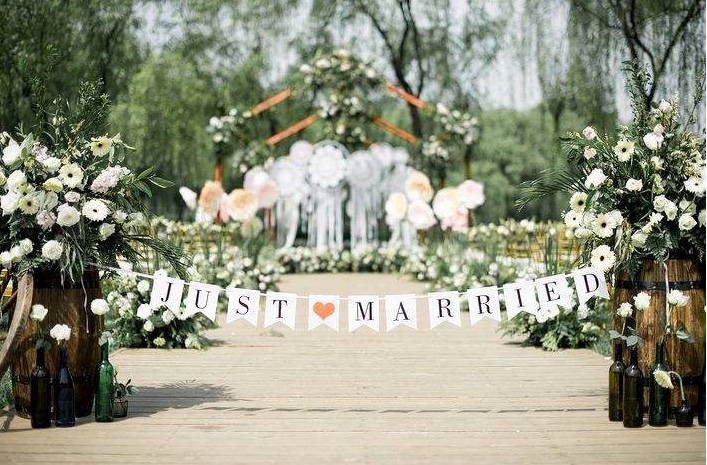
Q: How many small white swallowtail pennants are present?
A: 12